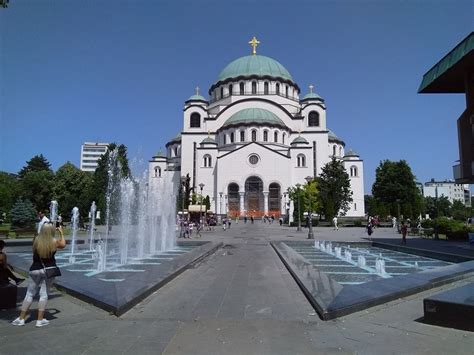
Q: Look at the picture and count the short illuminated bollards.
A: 0